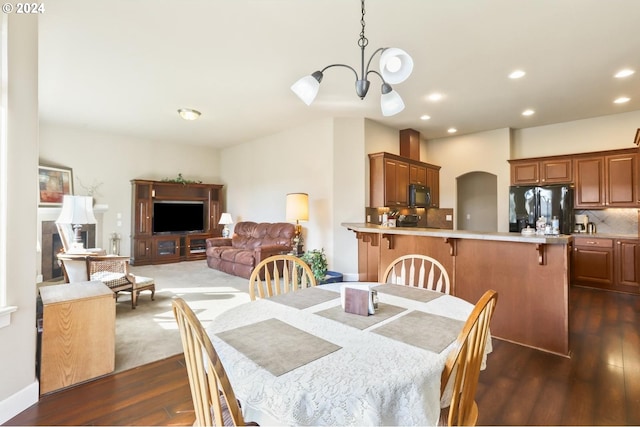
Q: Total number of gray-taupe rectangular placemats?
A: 5